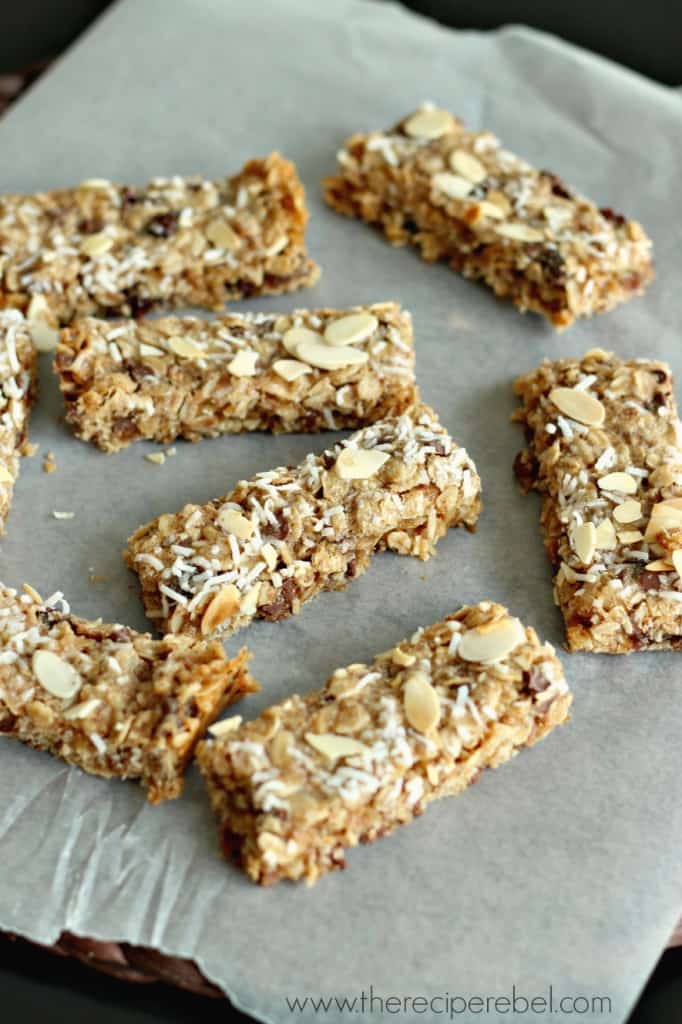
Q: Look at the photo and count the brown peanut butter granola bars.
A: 8